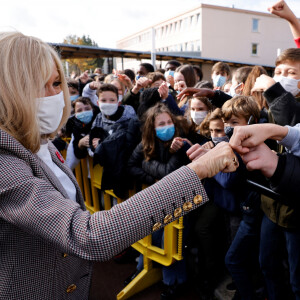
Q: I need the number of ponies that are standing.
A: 0